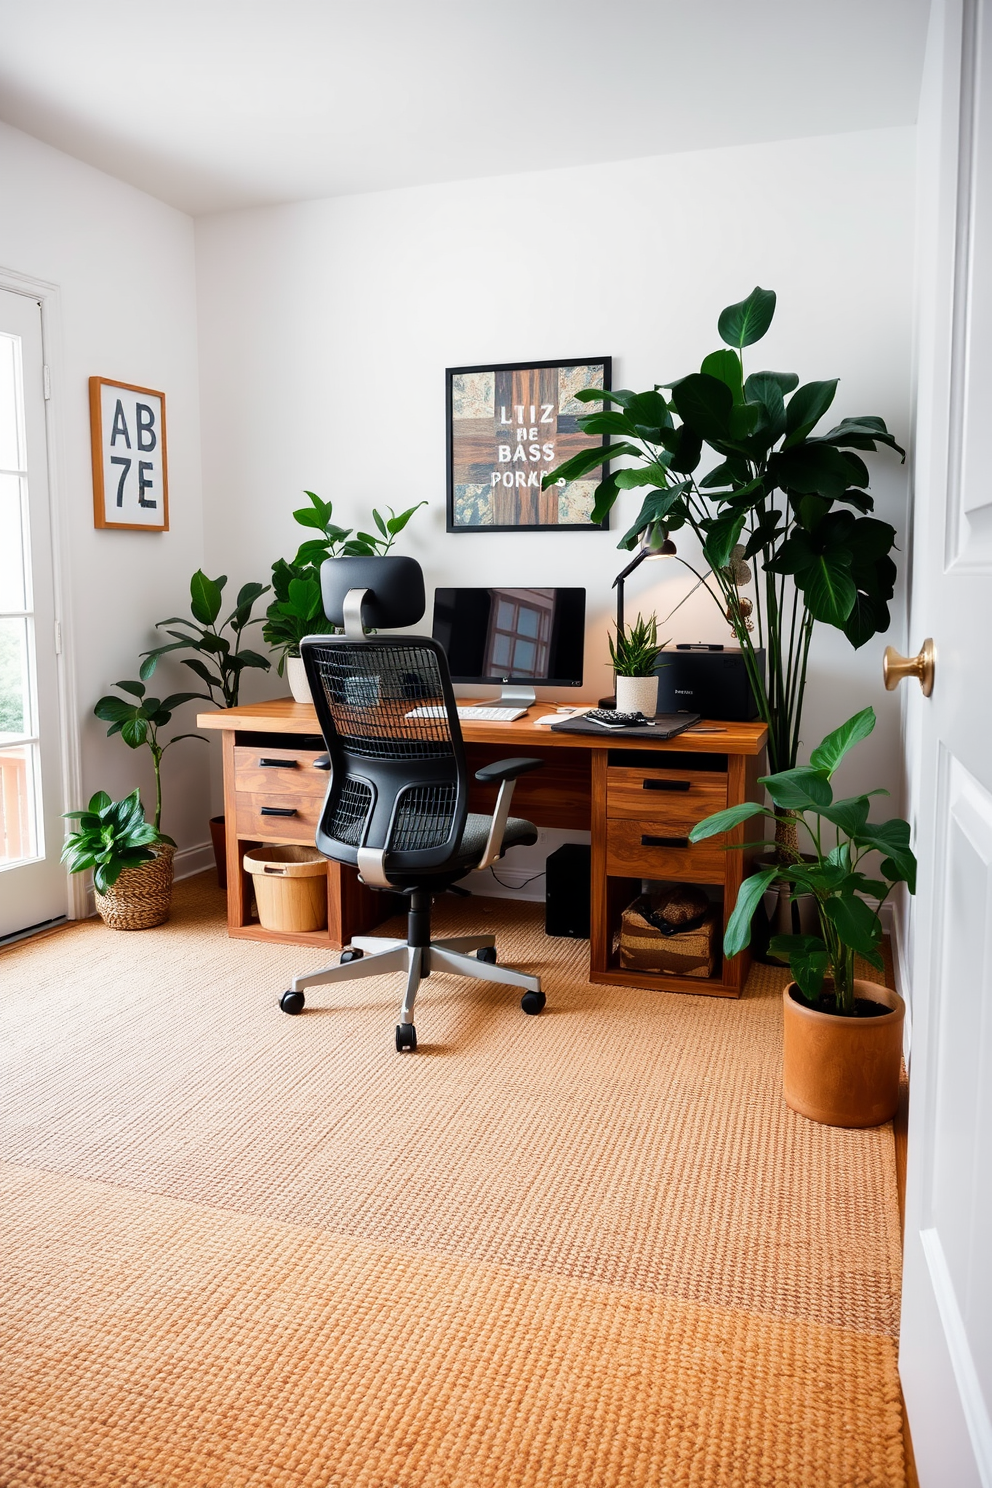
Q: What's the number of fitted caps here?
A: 0